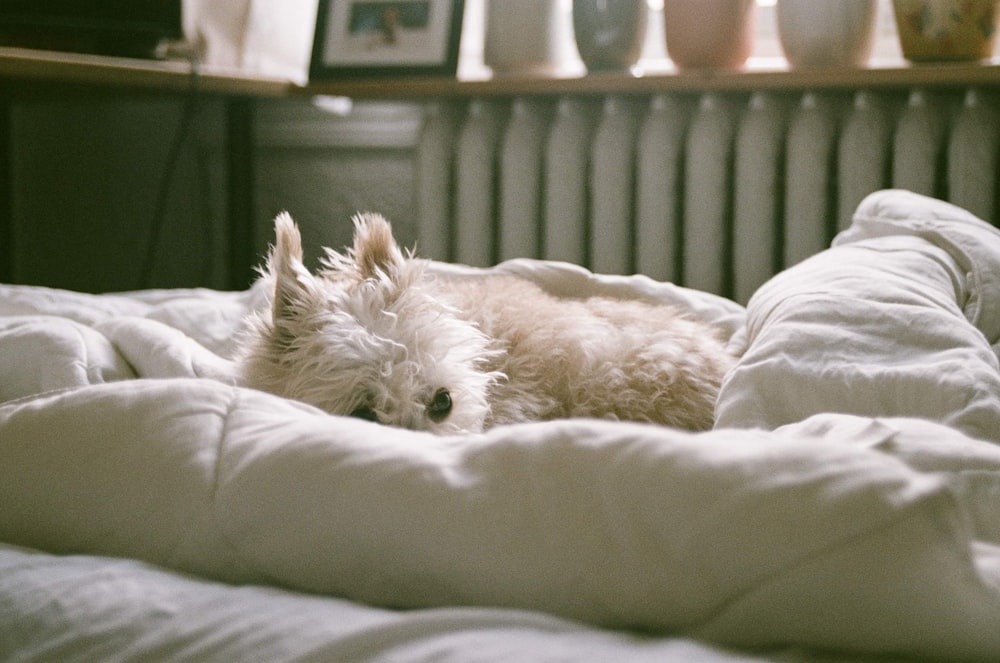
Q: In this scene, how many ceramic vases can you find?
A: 5